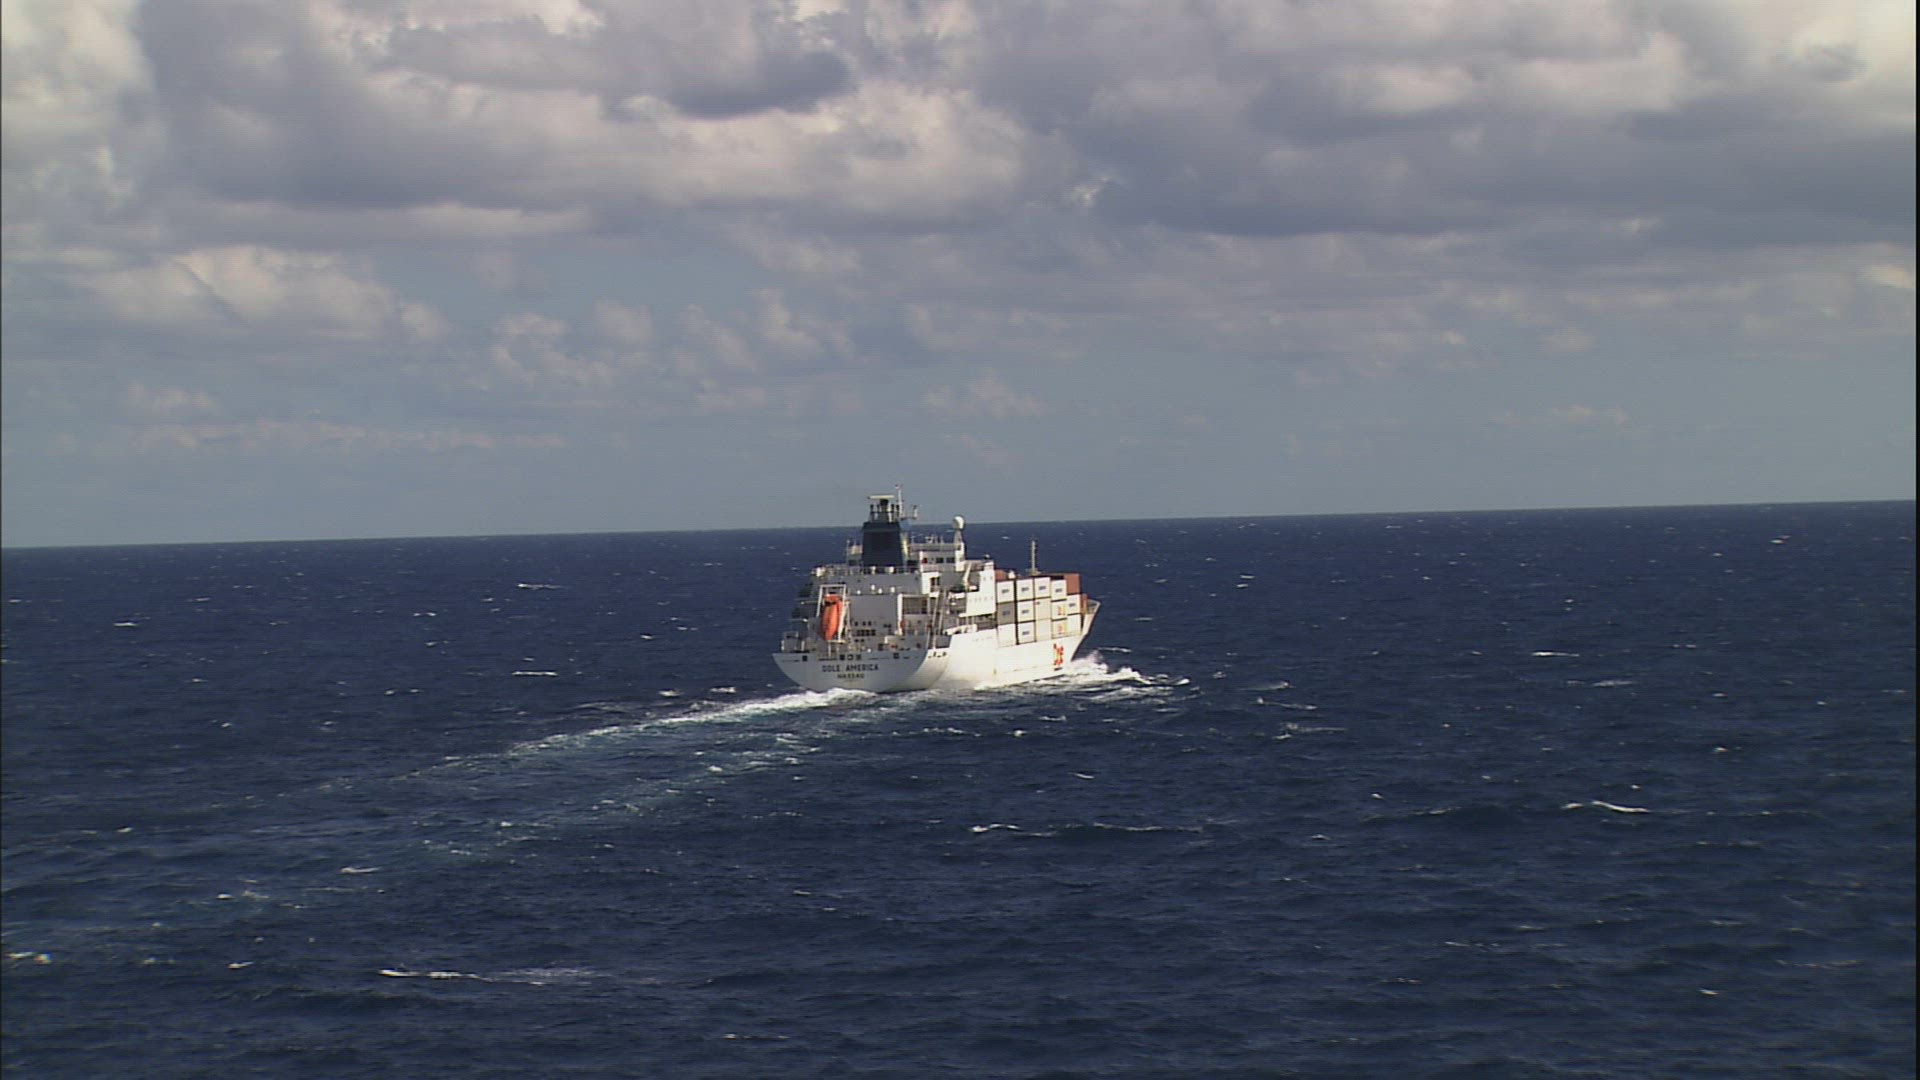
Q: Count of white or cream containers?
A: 13